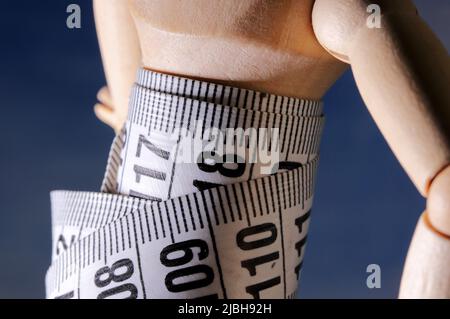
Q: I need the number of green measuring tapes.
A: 0